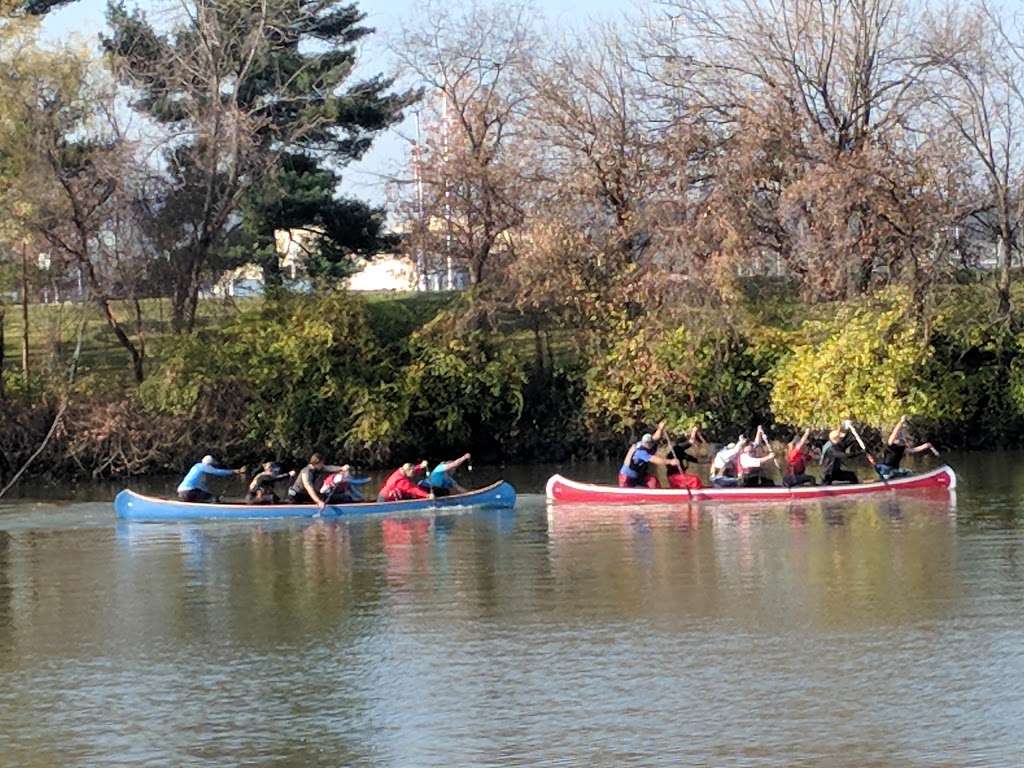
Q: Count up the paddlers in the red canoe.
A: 7